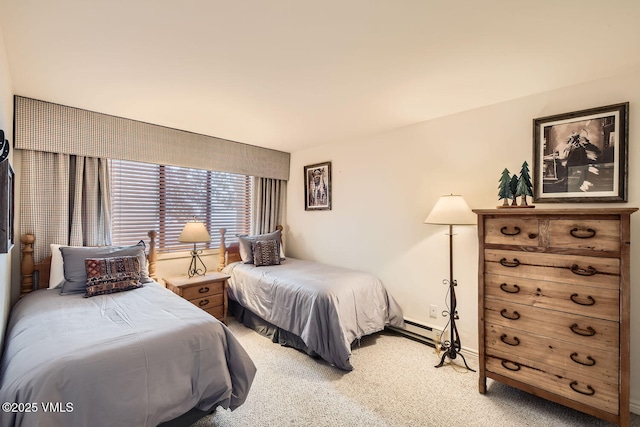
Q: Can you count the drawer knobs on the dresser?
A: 12